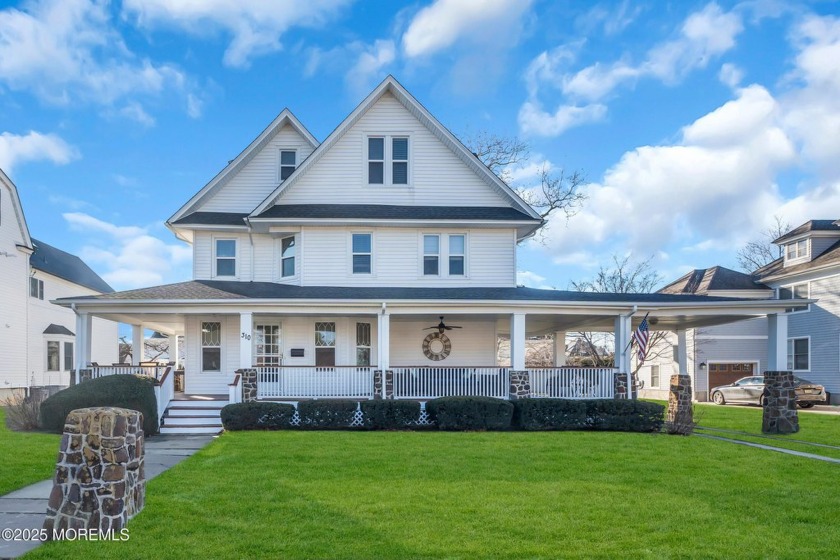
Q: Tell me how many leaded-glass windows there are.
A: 3